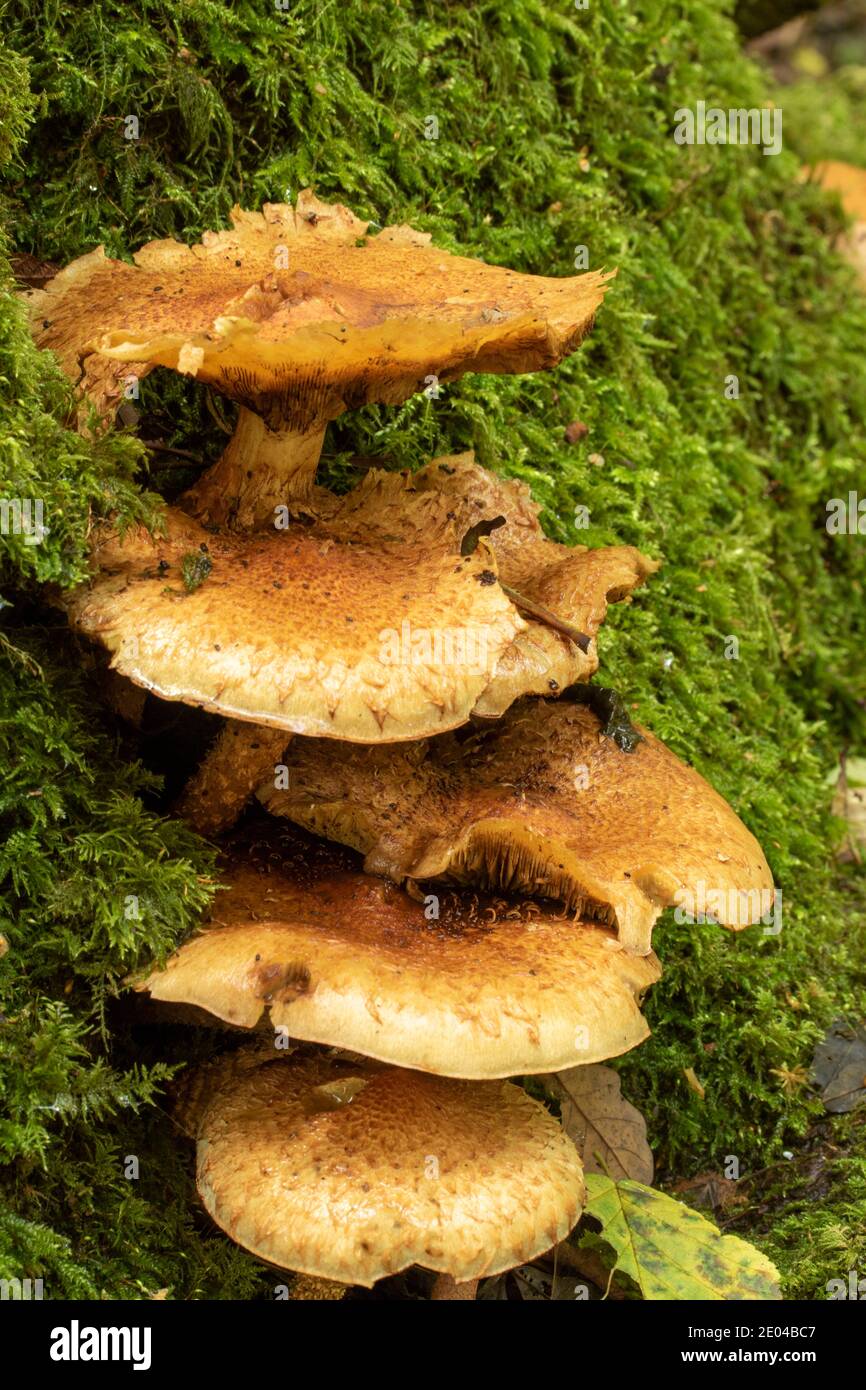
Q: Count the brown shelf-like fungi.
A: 5